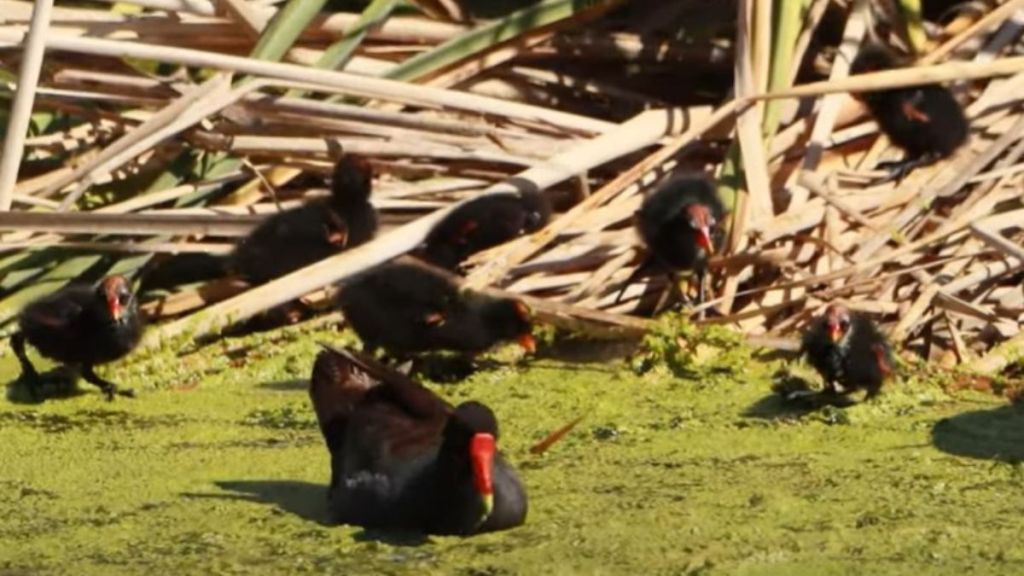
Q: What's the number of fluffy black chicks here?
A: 7